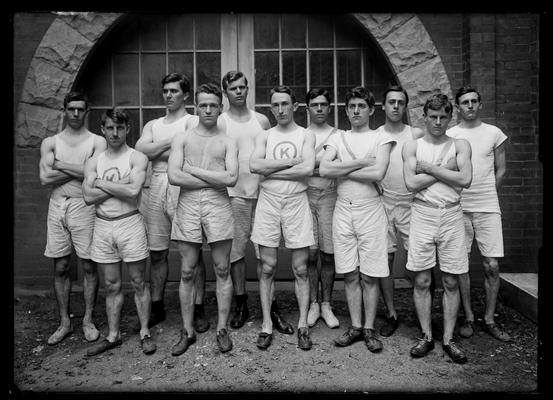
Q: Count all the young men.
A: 11